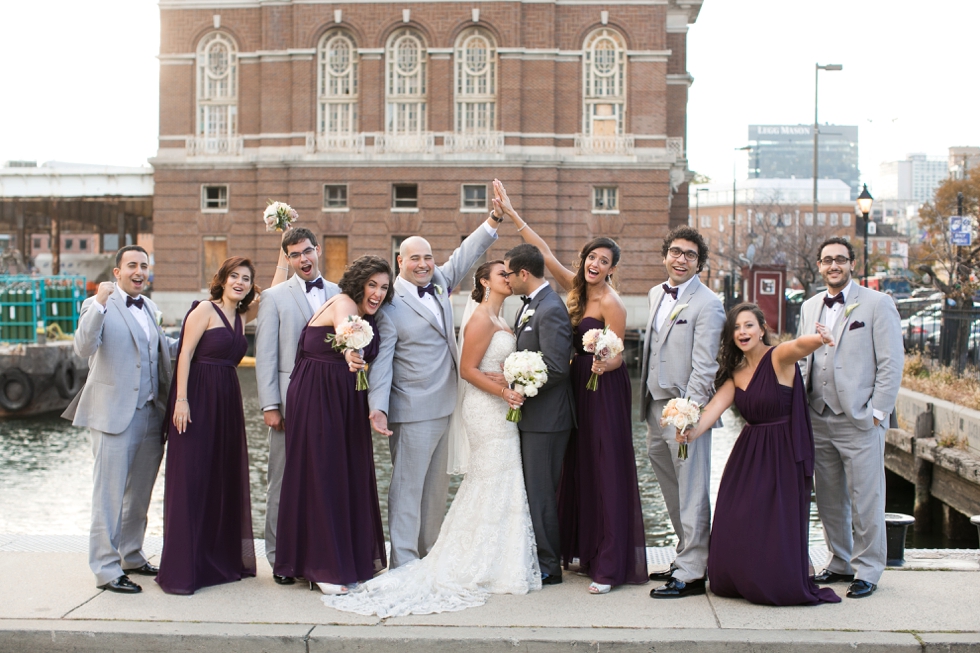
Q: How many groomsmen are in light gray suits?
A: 5